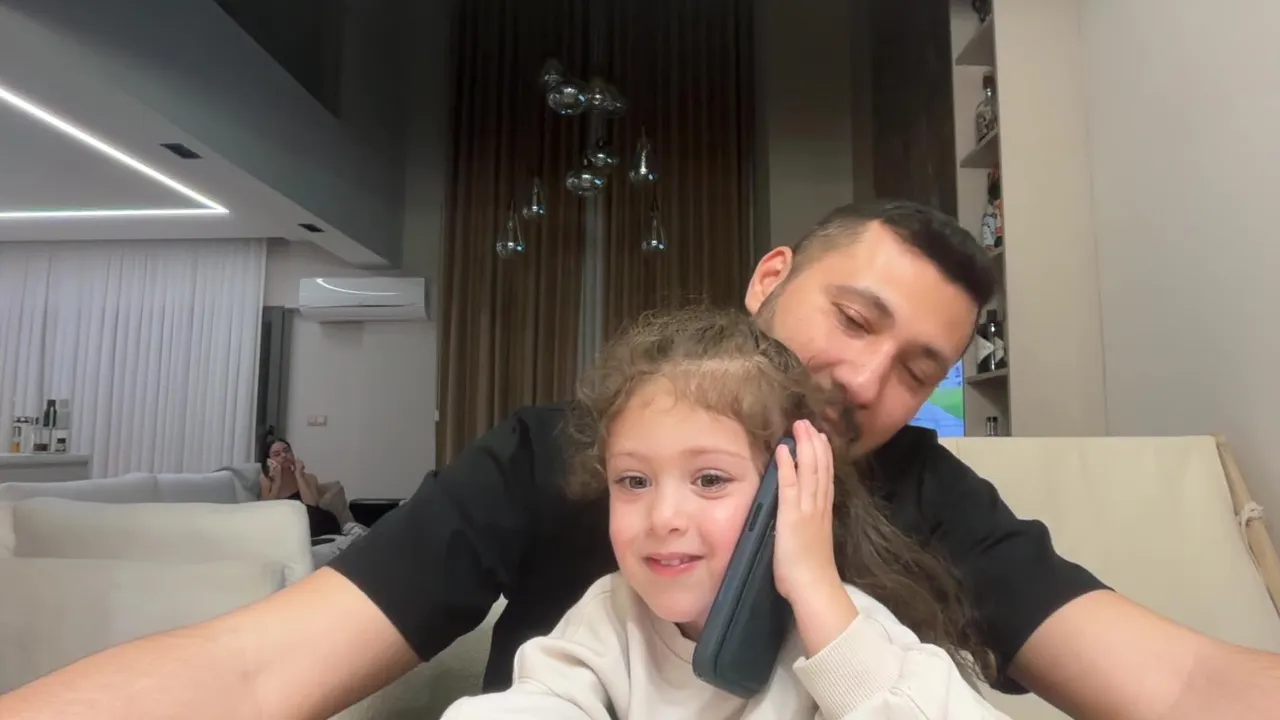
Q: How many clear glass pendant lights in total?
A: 10